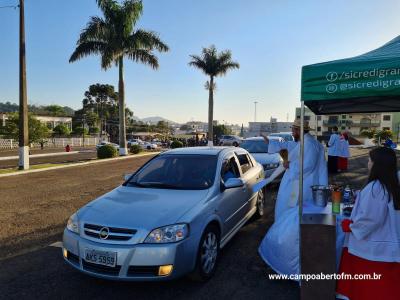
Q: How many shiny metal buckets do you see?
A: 1